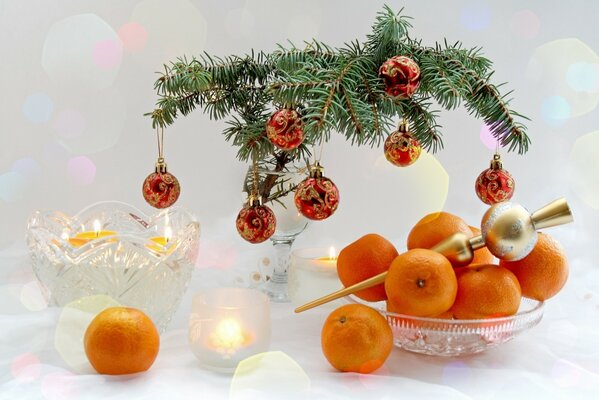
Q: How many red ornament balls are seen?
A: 7